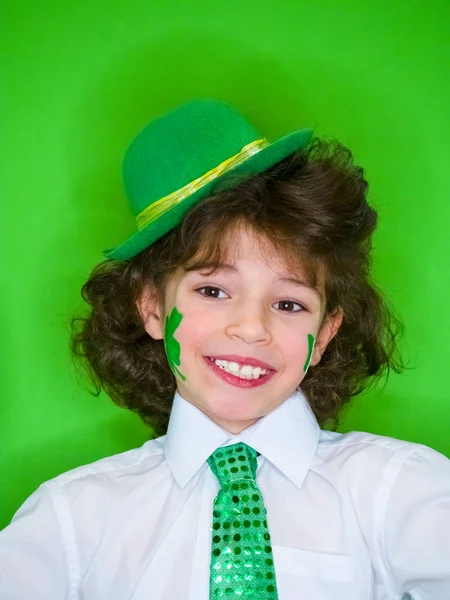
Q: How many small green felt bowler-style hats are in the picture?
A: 1